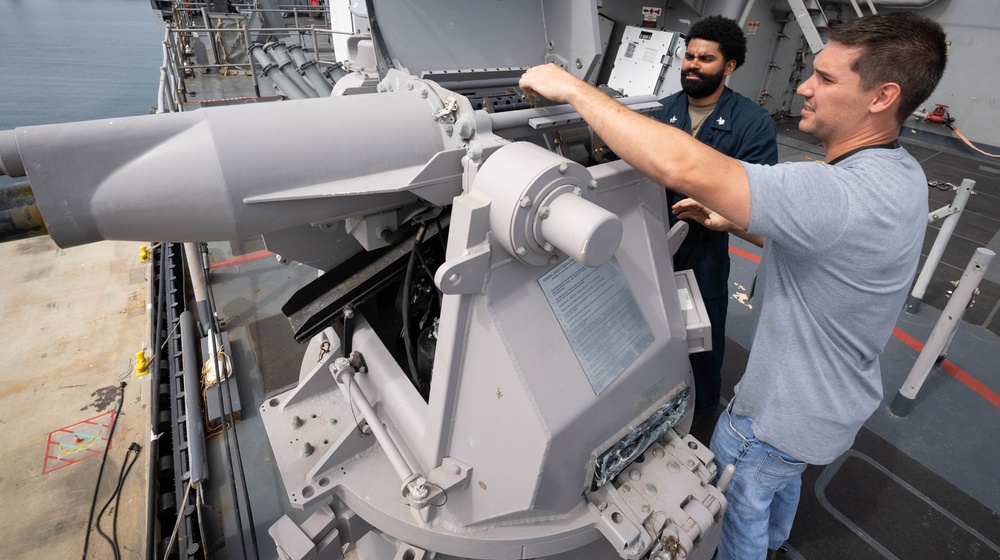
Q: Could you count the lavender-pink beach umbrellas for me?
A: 0